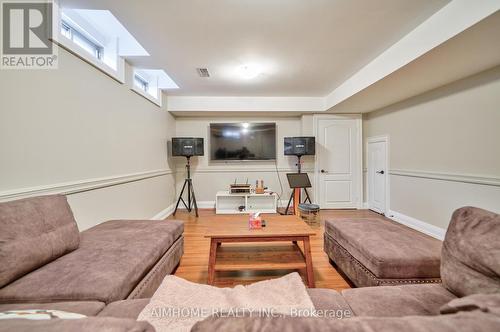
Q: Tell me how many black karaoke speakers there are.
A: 2